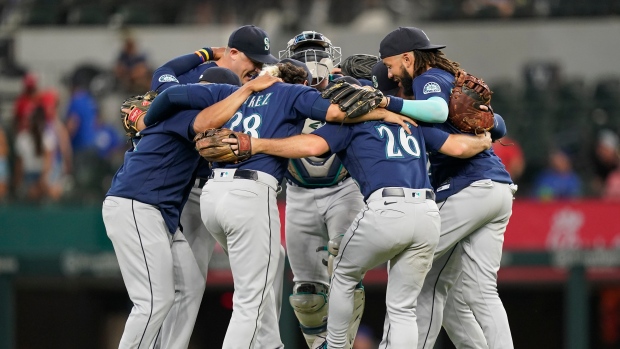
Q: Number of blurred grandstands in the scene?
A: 2